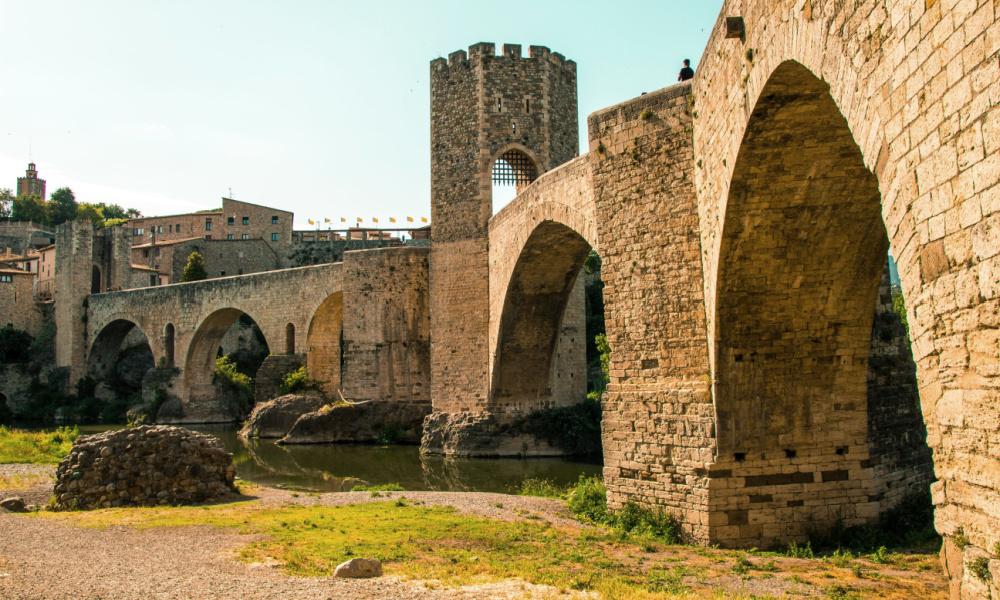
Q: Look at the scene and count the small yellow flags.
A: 8